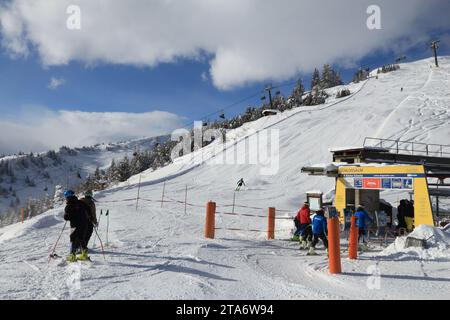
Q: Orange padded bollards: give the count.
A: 4